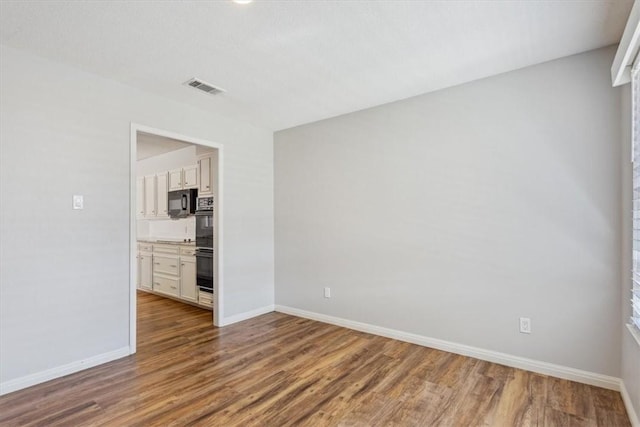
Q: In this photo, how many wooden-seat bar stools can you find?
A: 0